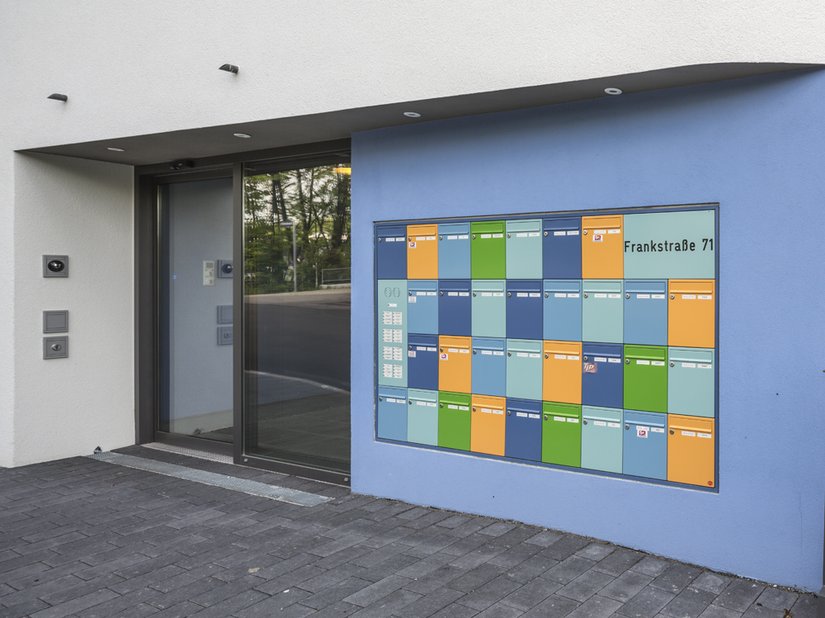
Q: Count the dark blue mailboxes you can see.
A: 7